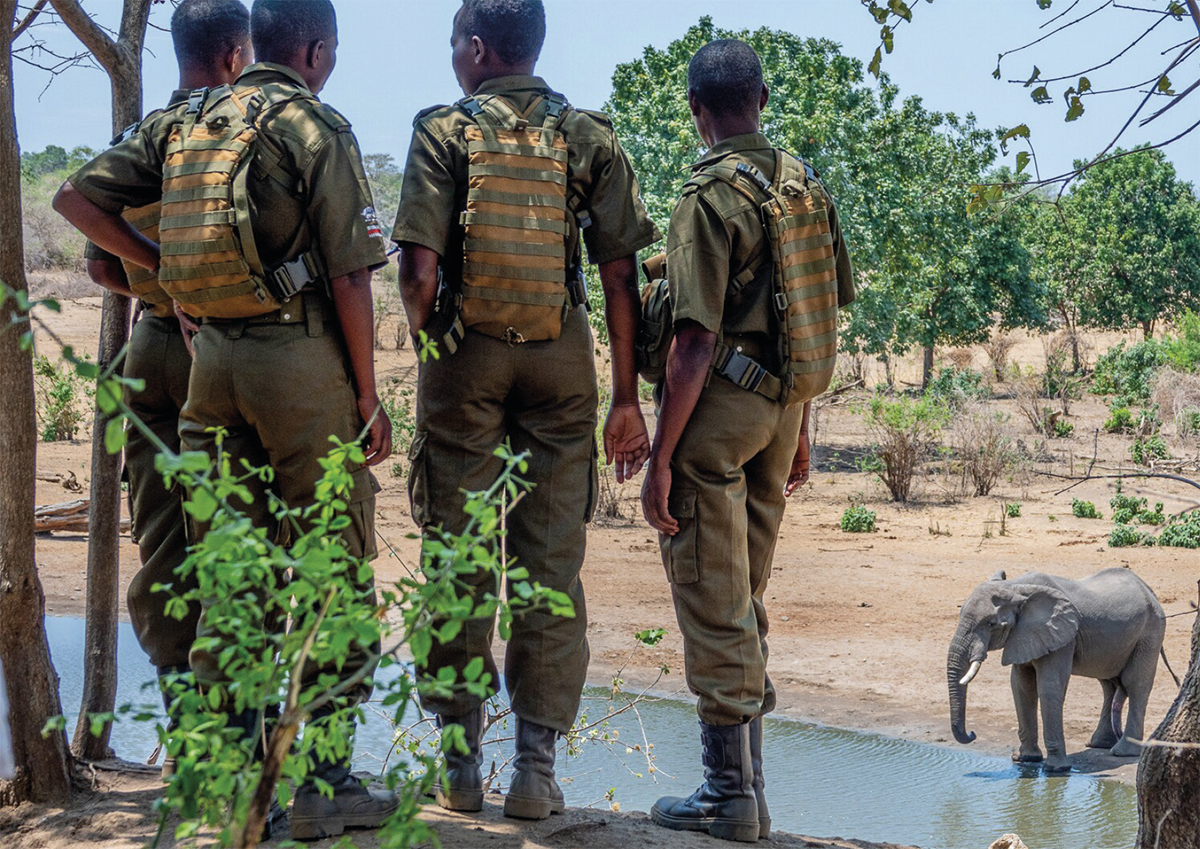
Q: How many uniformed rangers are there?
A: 4